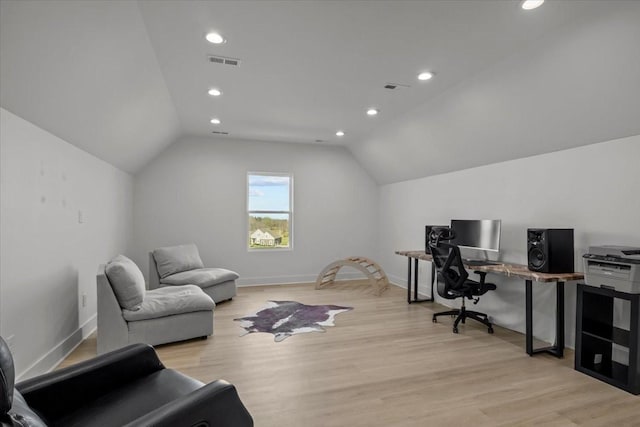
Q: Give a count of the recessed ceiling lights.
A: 7